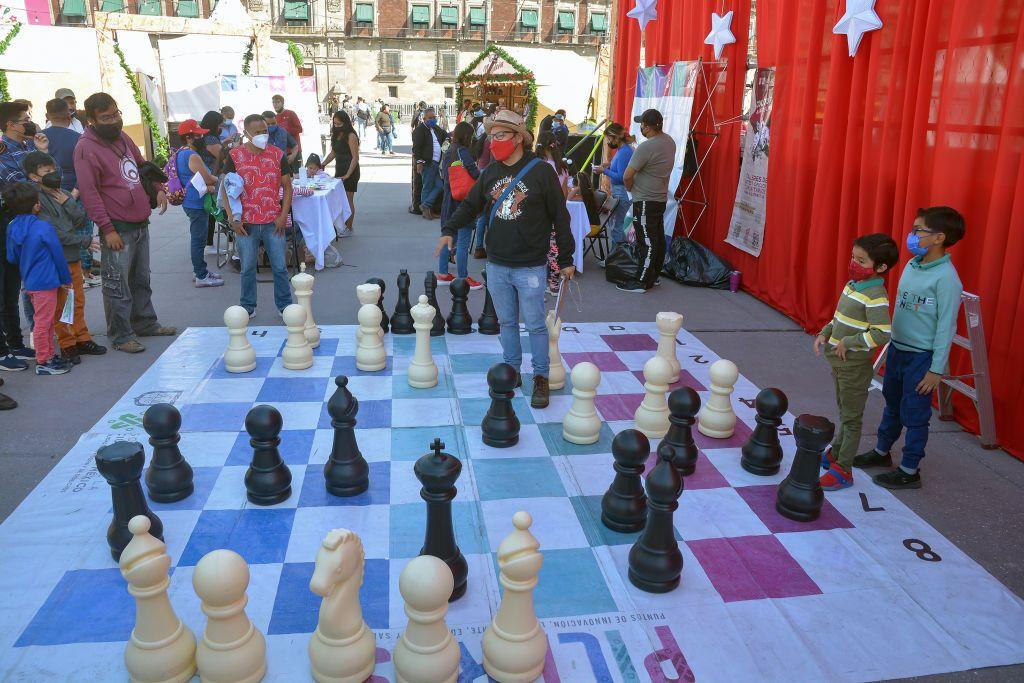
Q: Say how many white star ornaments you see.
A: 3